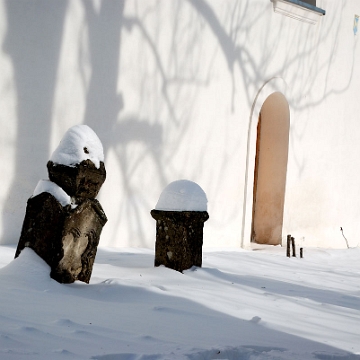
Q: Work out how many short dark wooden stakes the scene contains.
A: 3